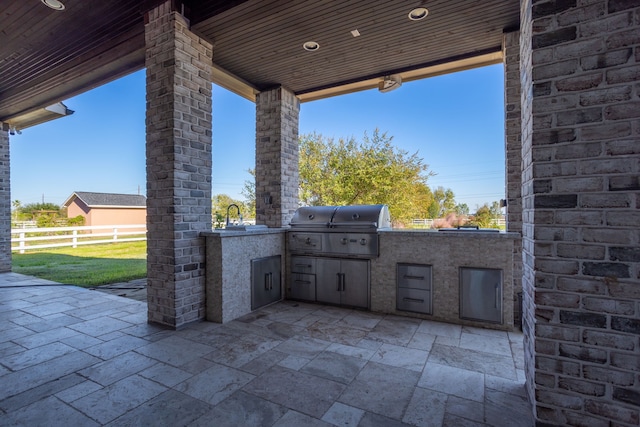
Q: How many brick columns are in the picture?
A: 5